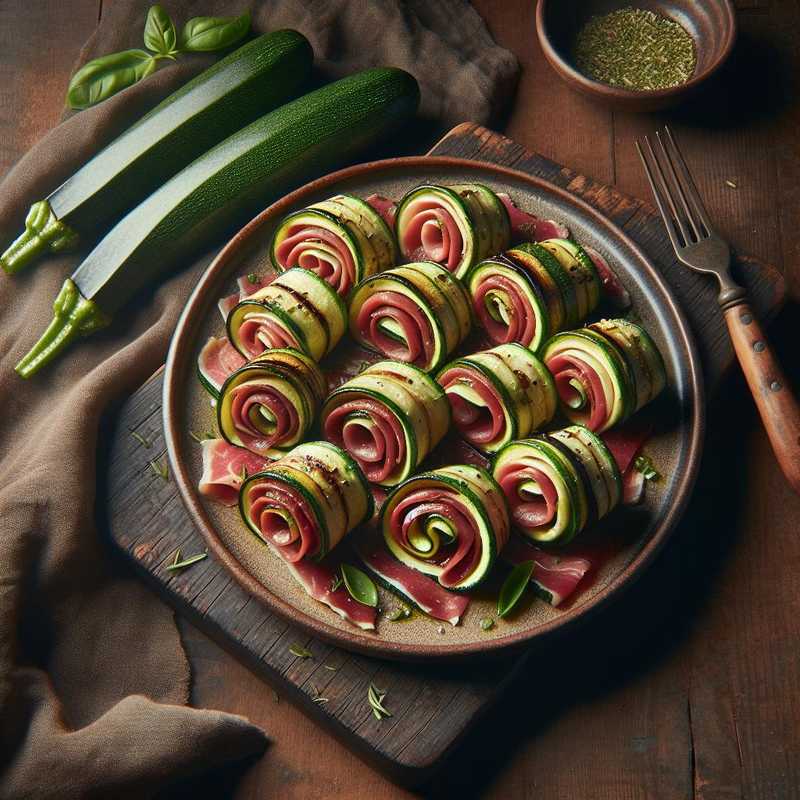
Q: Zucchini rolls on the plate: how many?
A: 12